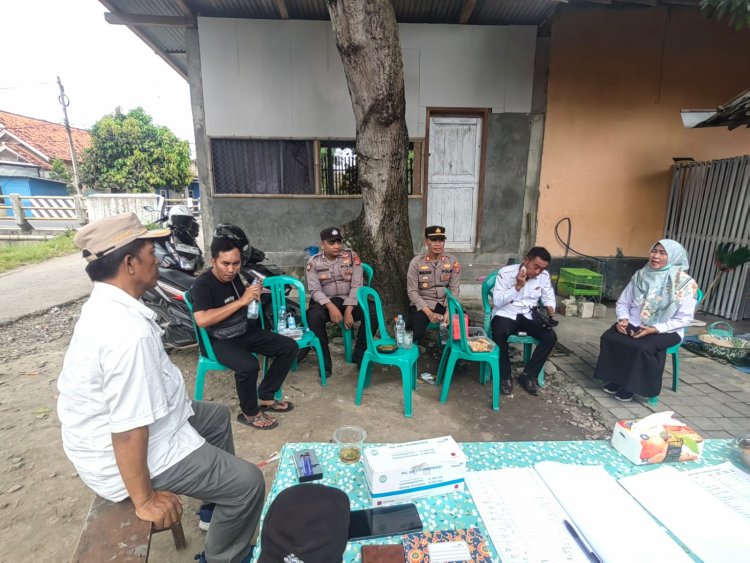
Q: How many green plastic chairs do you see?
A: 8